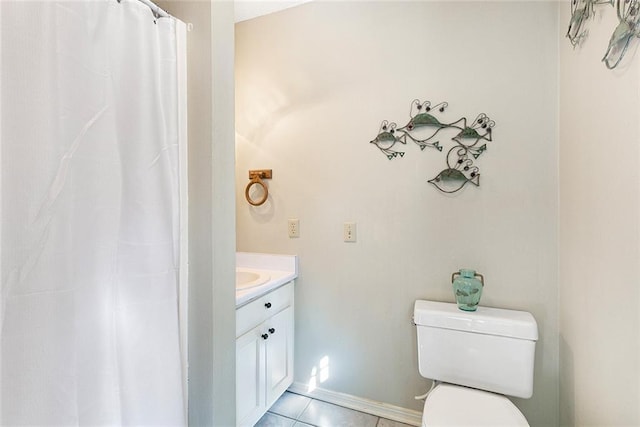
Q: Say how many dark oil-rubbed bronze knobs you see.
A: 3